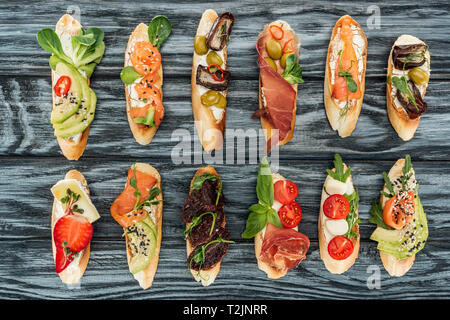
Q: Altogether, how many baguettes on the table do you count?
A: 12